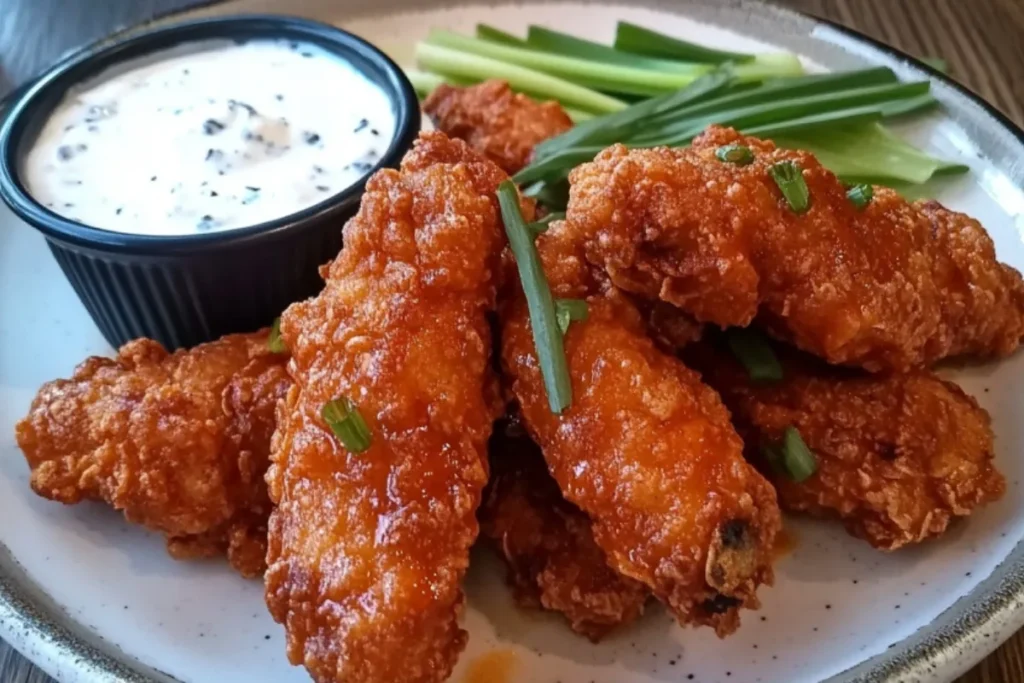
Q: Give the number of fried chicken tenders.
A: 7